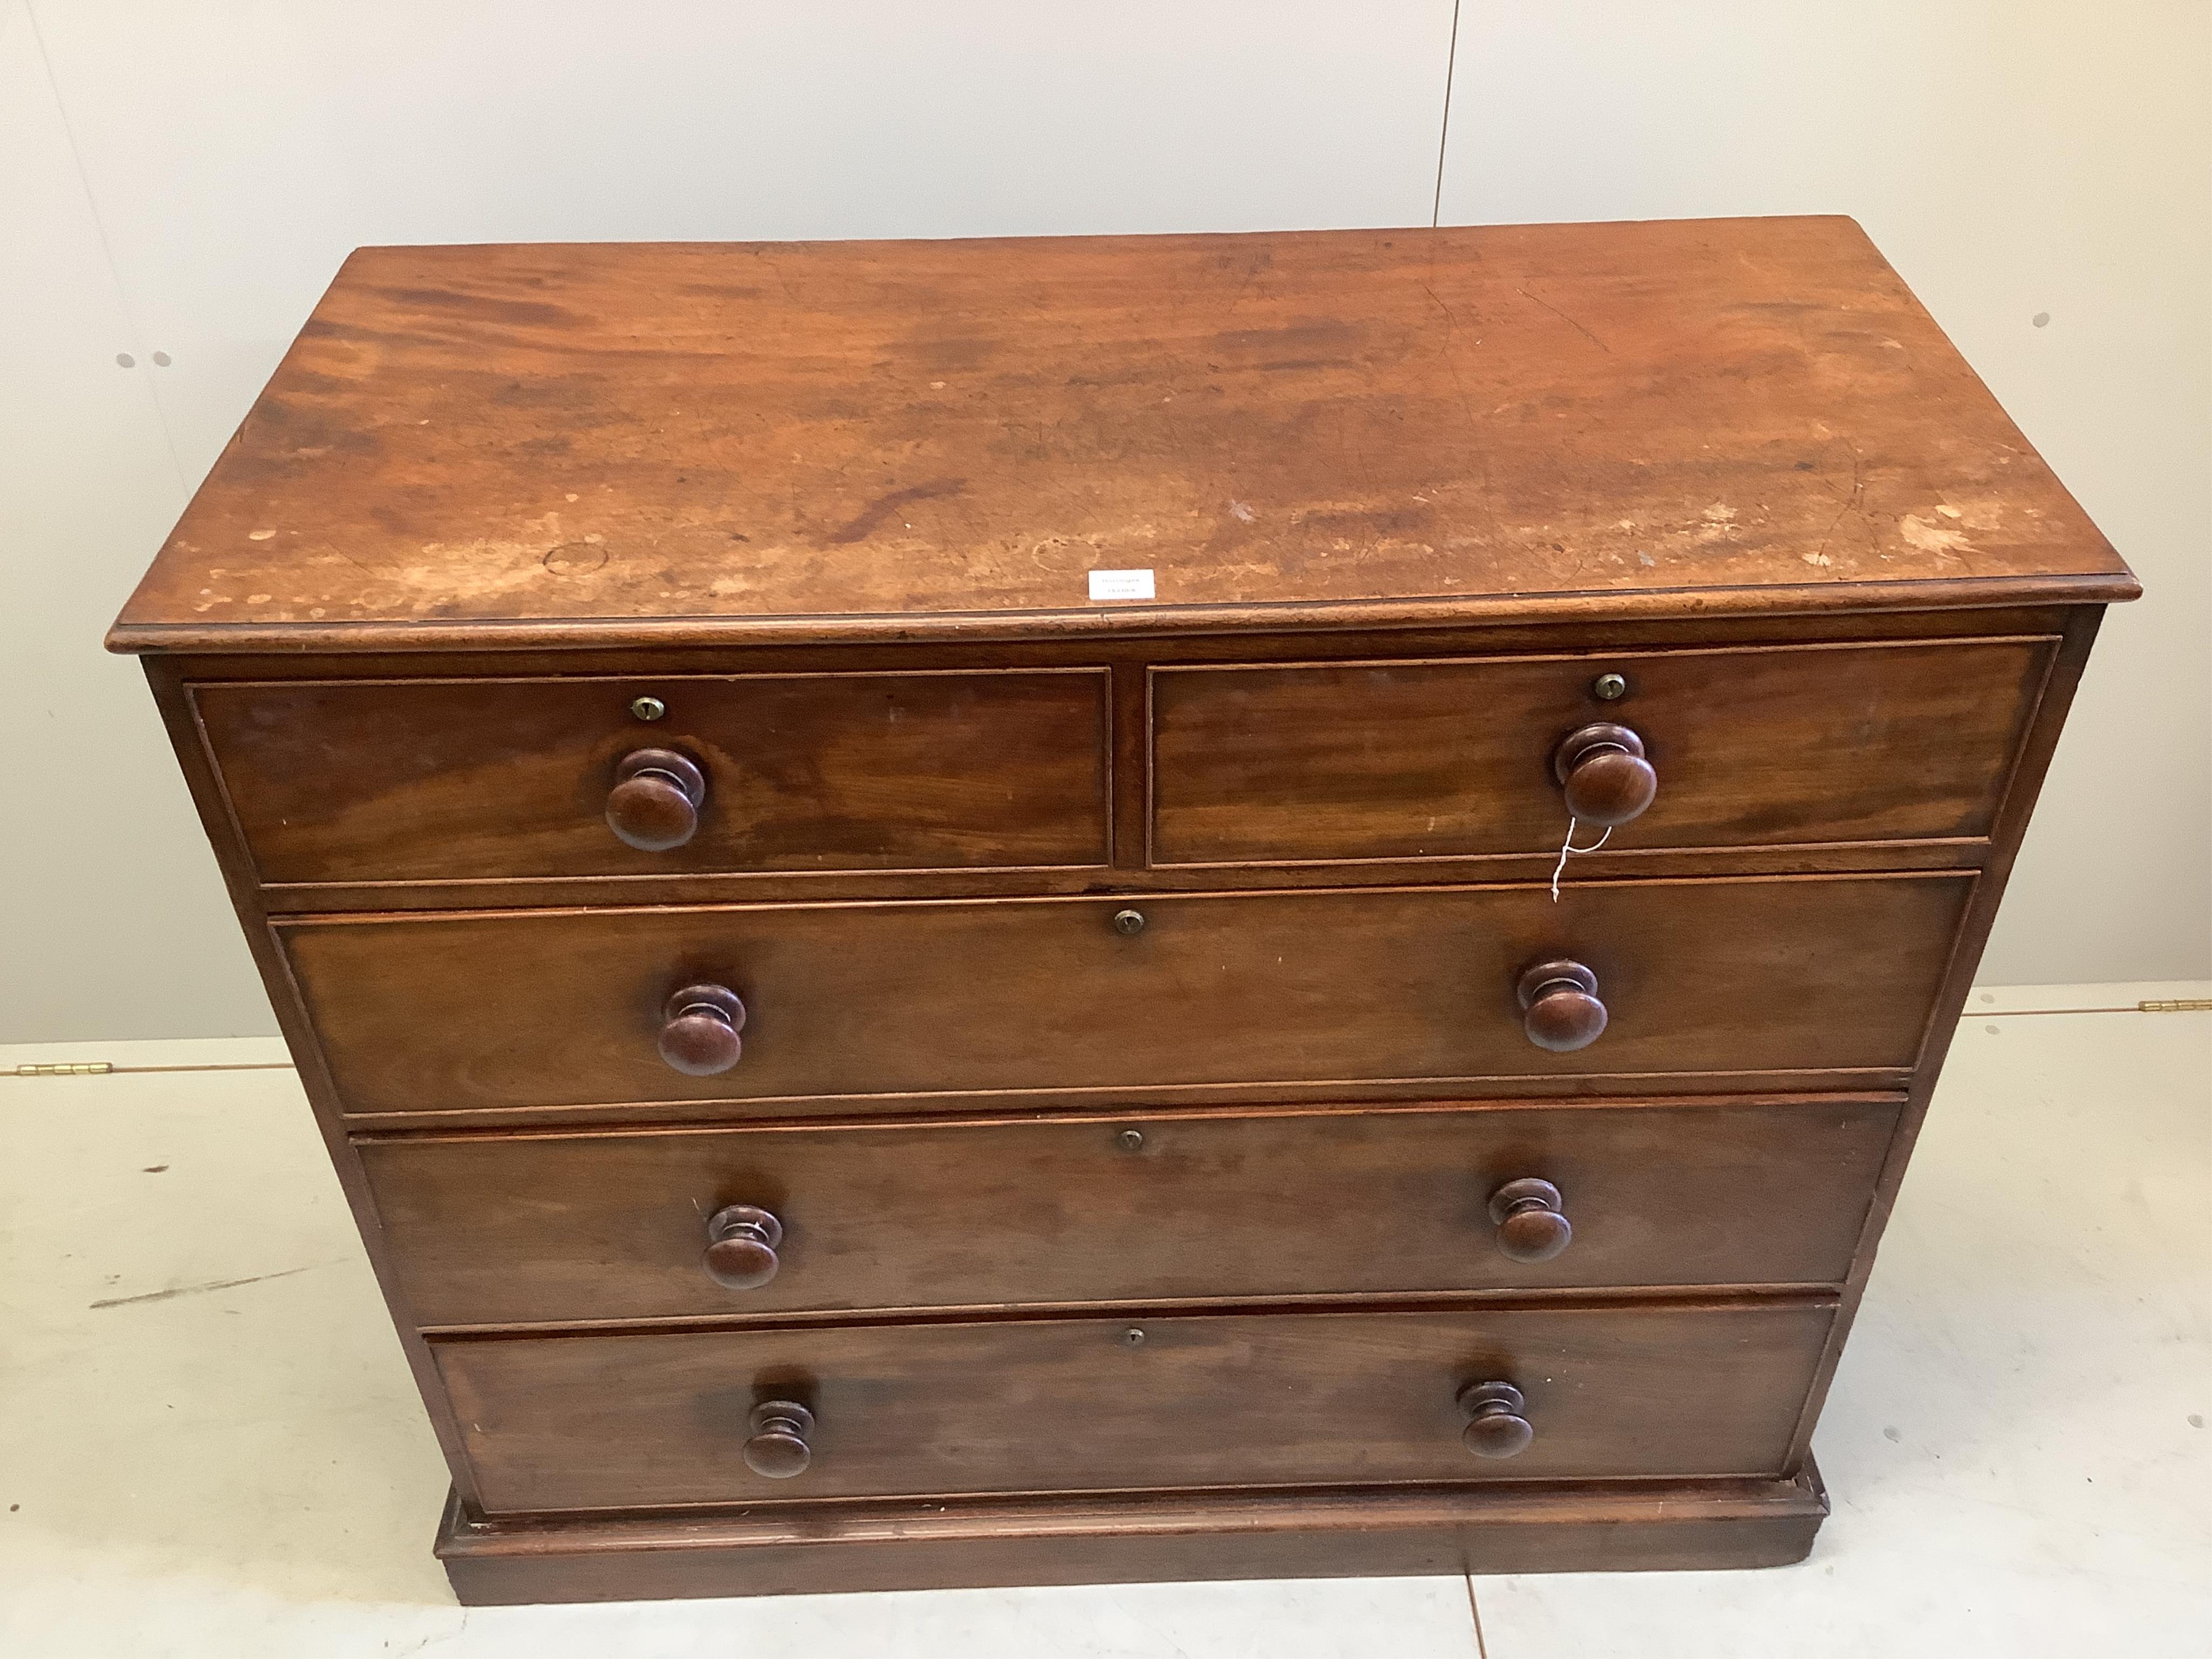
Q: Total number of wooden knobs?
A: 8